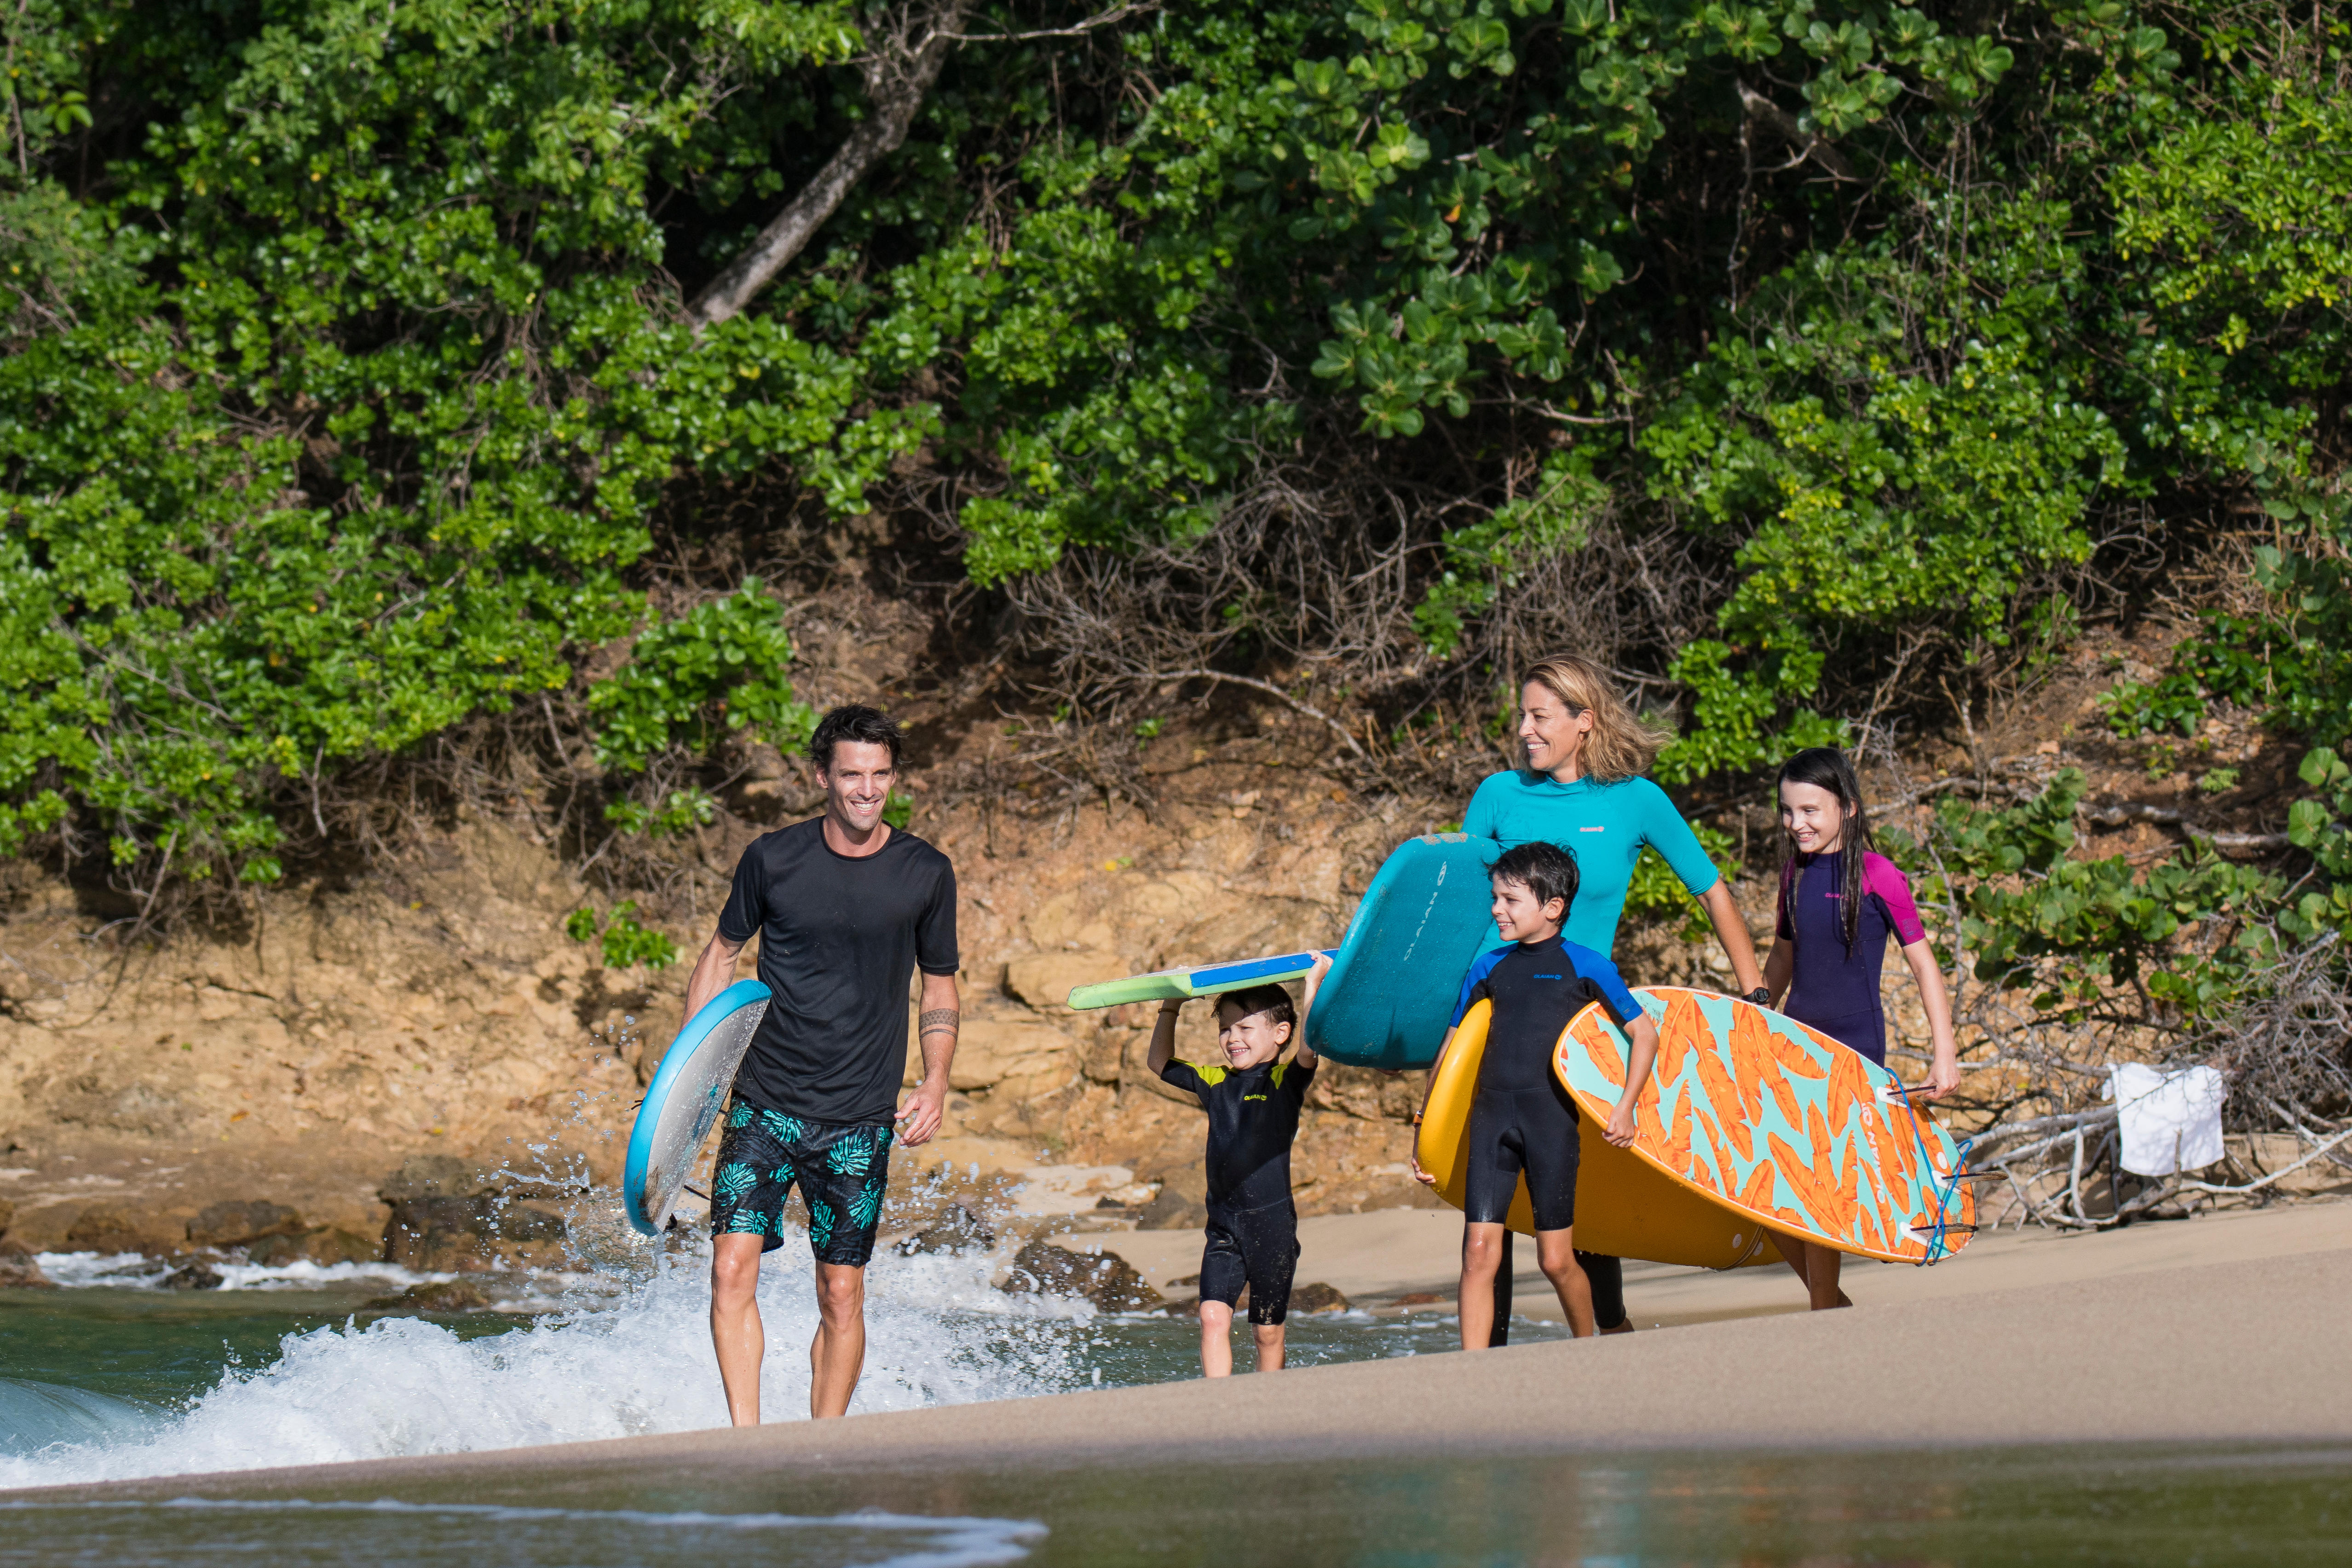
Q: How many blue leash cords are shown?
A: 1